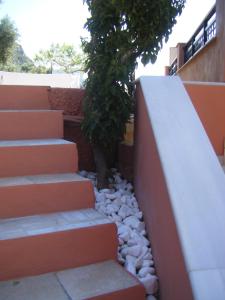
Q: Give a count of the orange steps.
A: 6